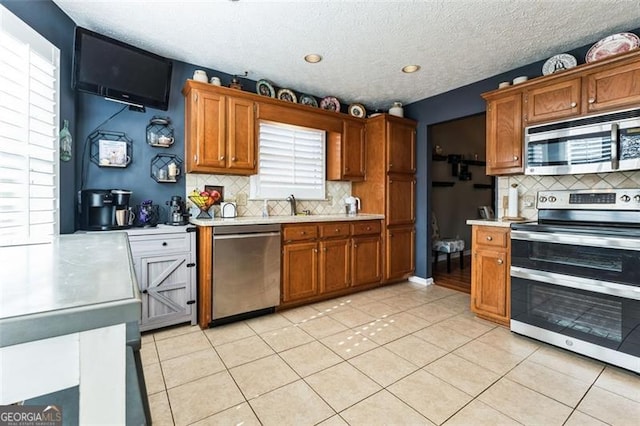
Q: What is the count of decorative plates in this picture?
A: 7